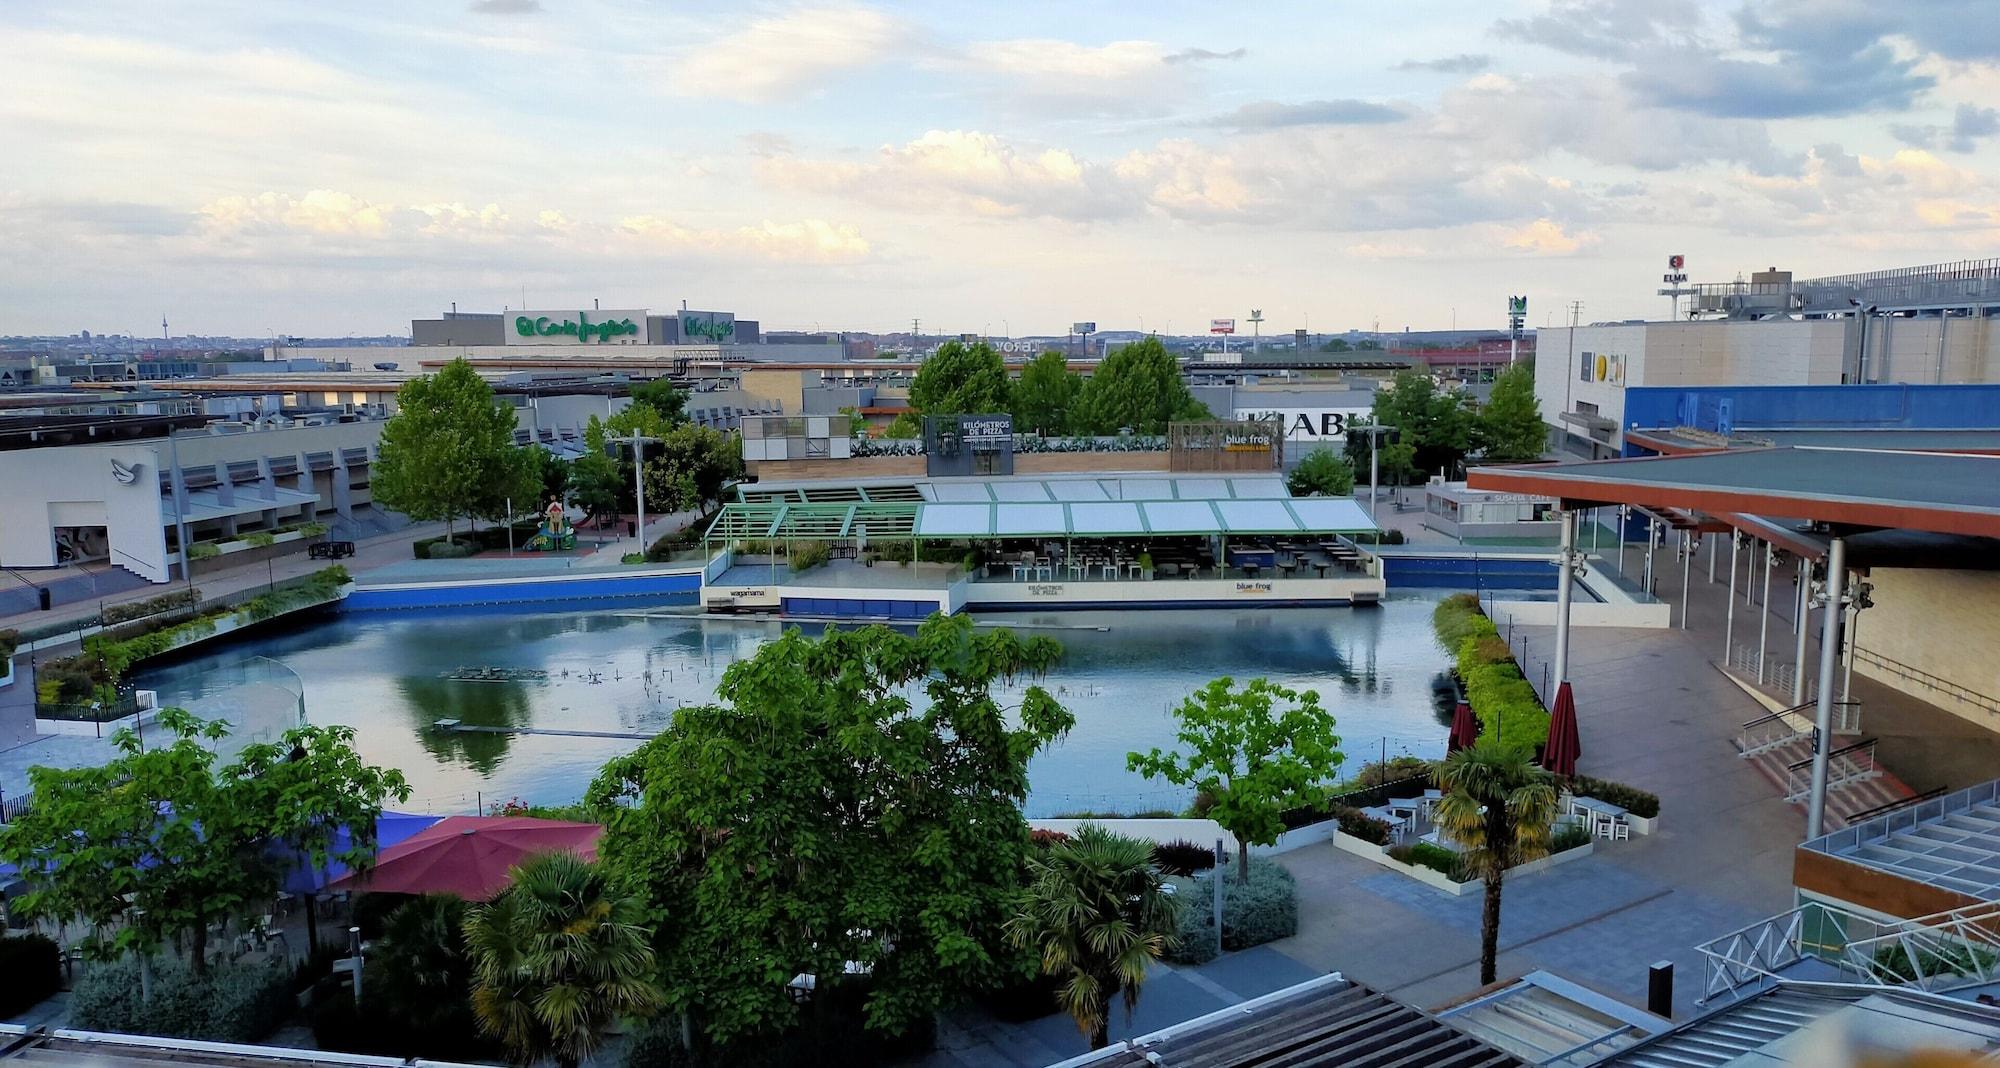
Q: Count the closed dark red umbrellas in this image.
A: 2